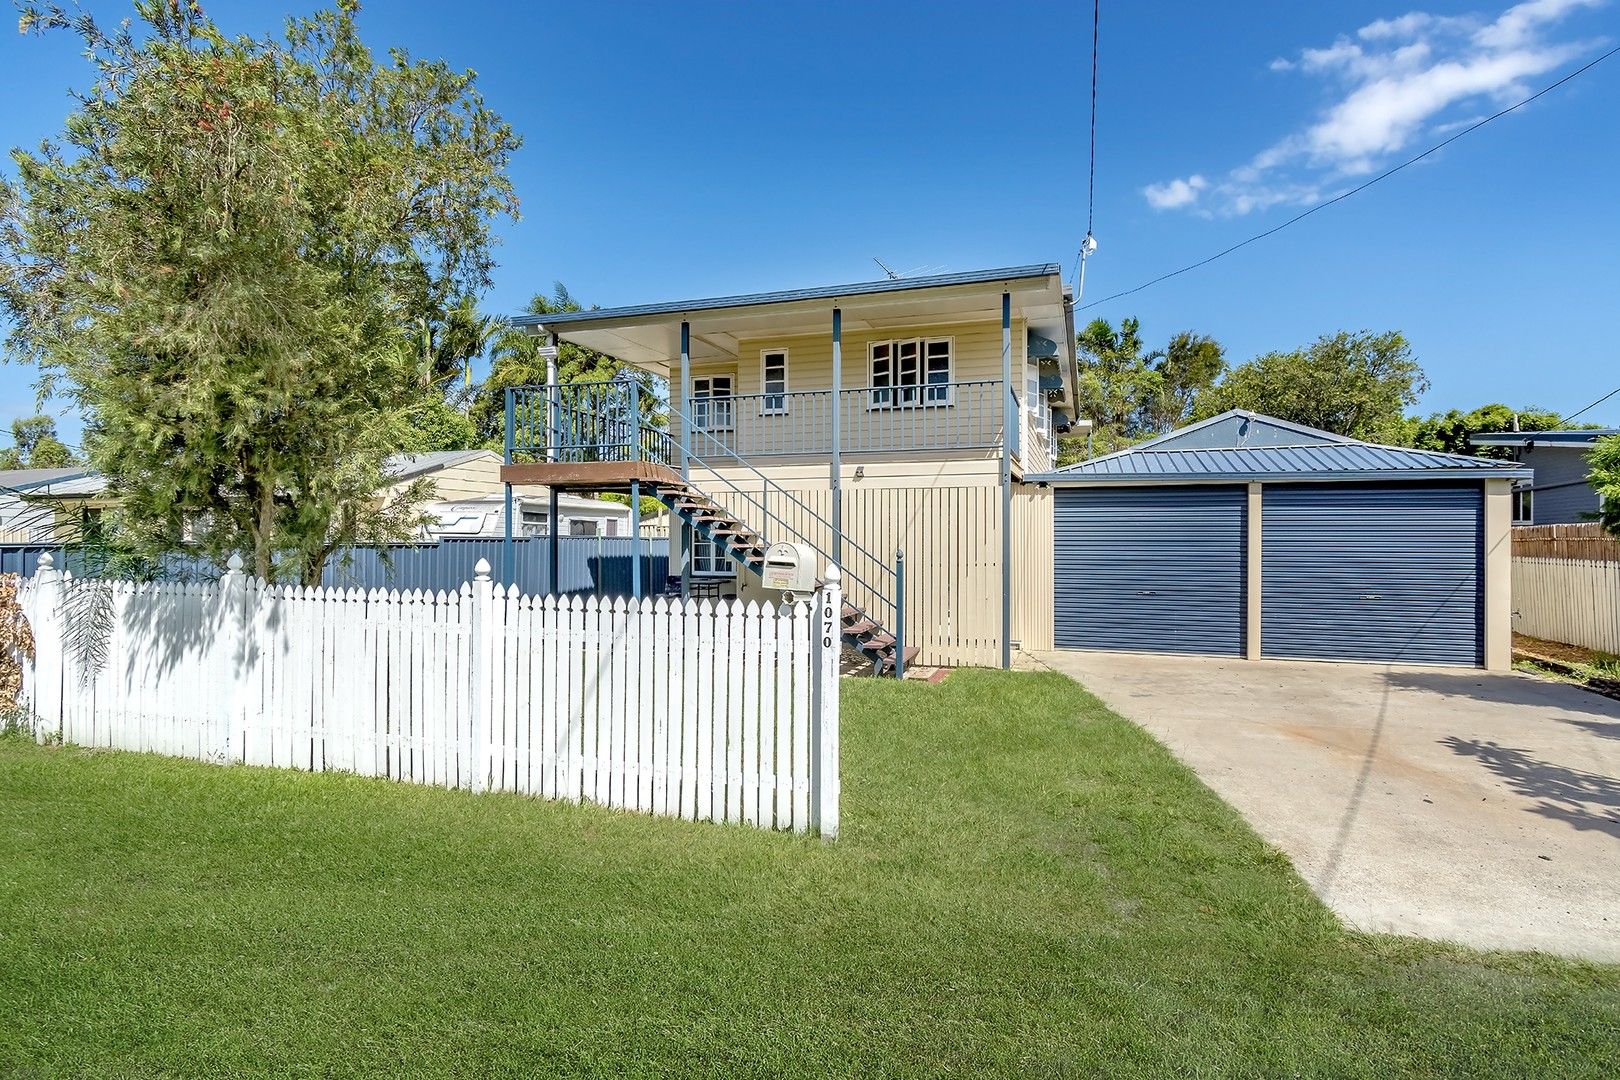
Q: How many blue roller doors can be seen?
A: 2